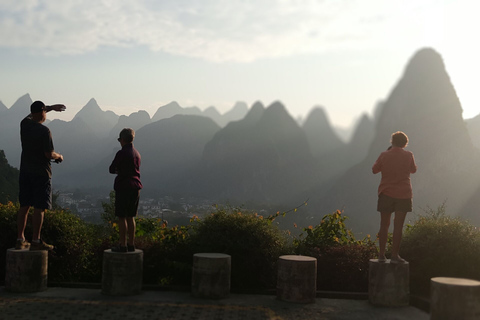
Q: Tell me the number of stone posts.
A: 6